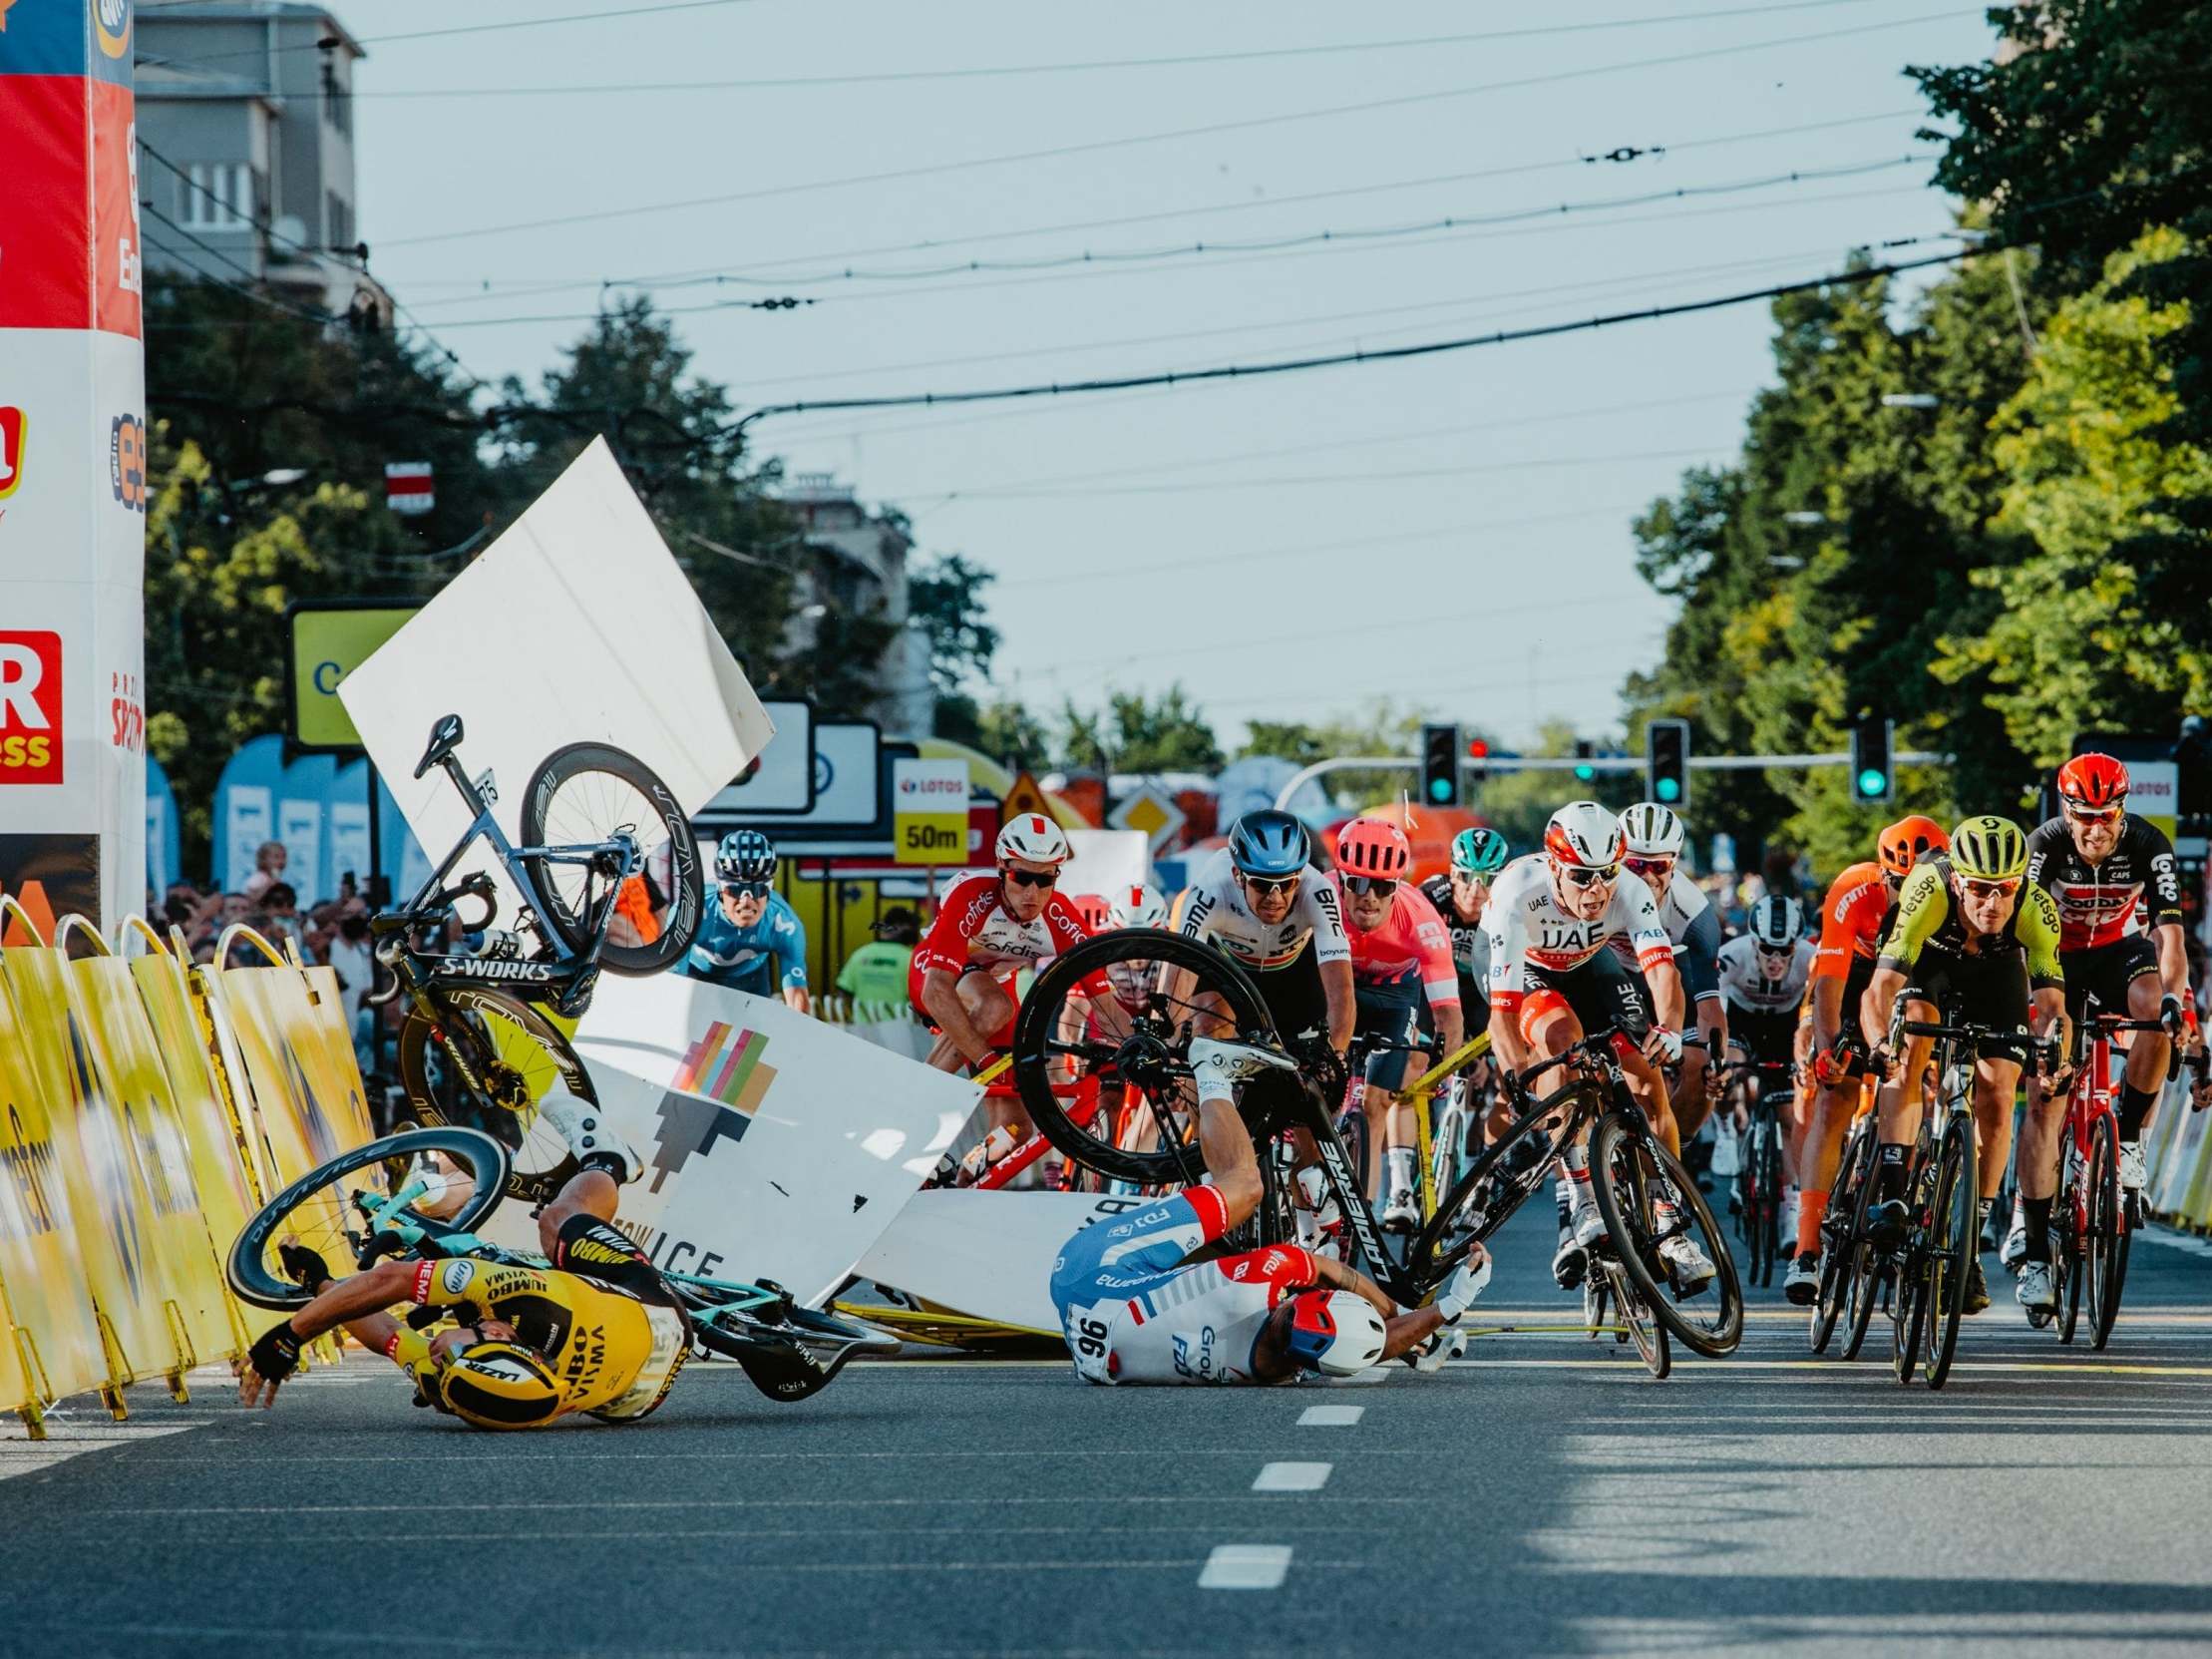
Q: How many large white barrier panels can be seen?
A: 3